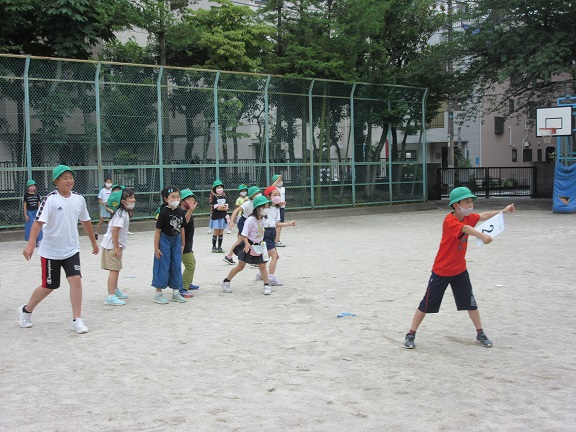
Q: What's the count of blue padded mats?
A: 1